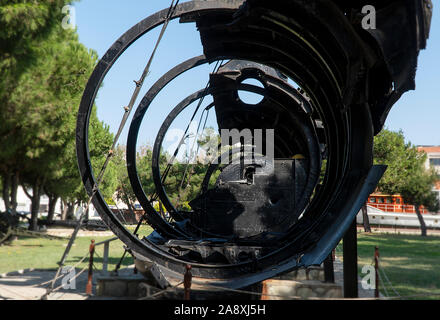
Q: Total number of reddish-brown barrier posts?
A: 3